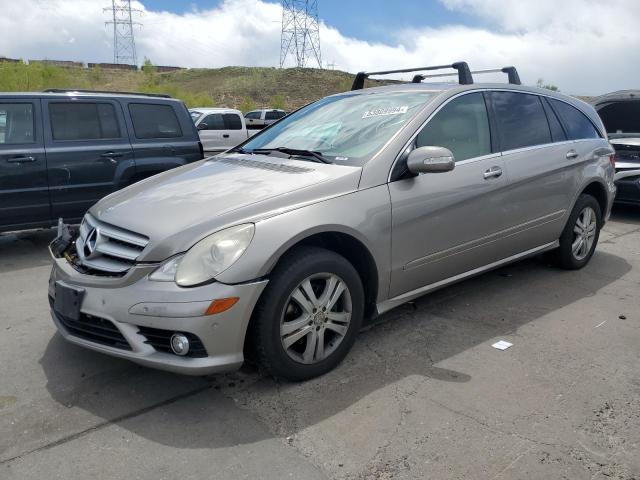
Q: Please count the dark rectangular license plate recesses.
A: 1